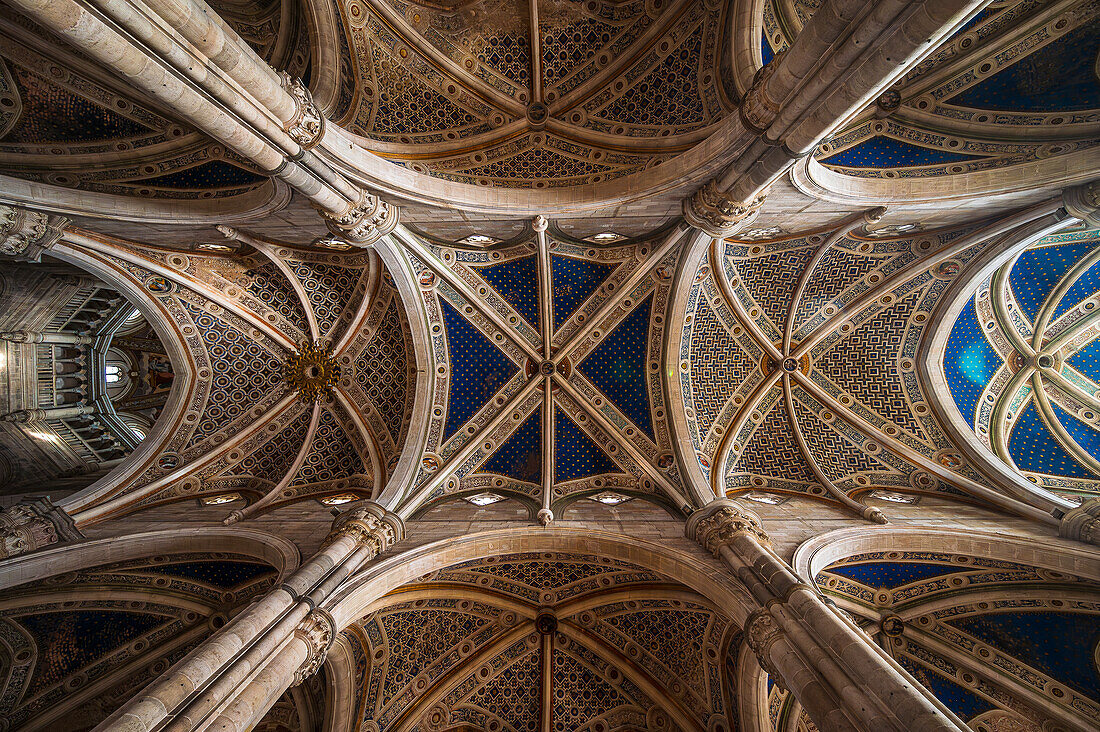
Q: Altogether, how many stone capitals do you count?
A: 12